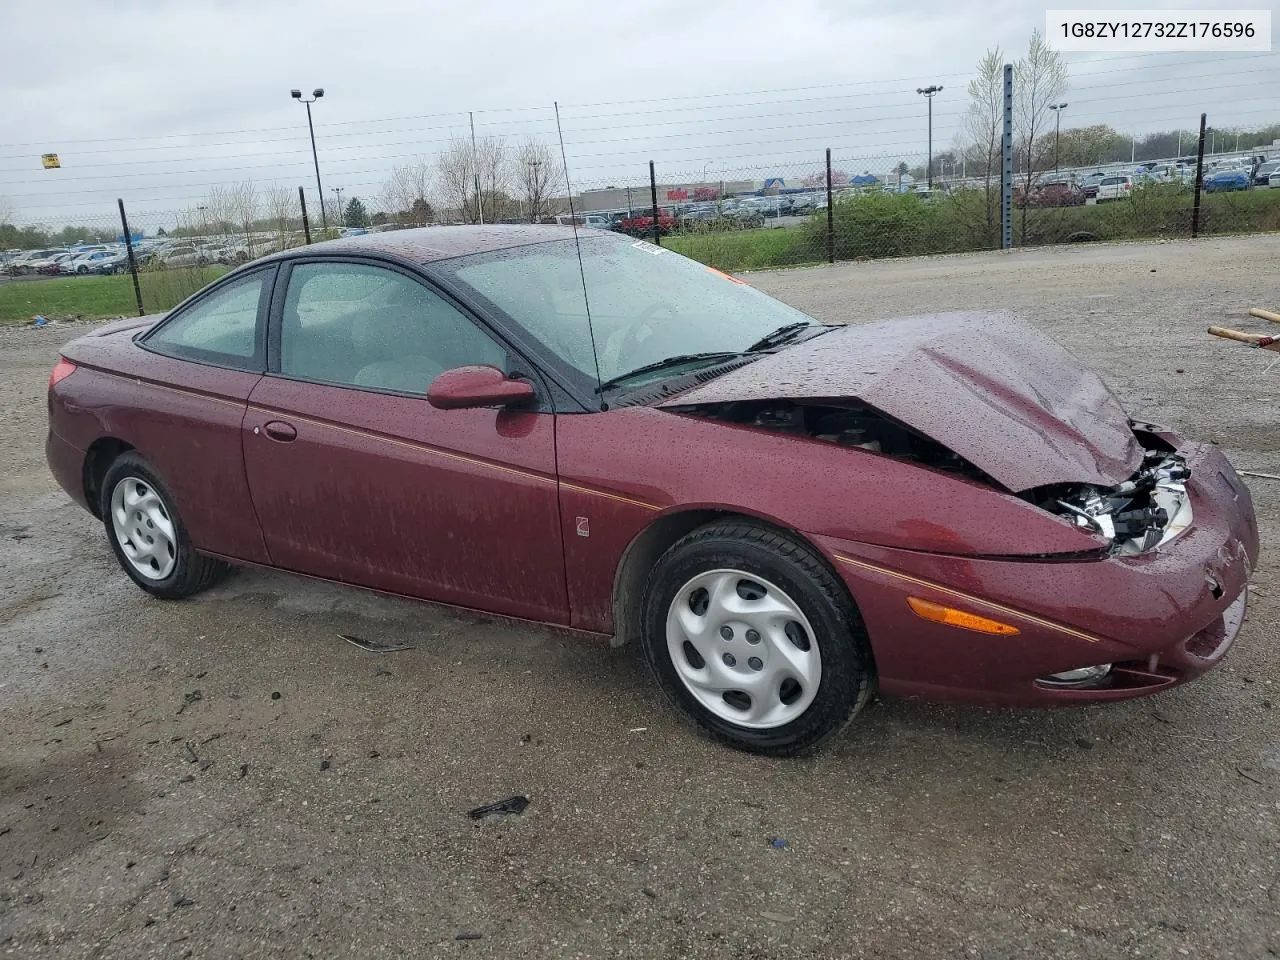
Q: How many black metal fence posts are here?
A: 5